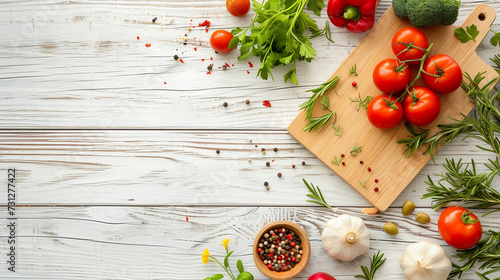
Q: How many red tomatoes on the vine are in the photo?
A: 5